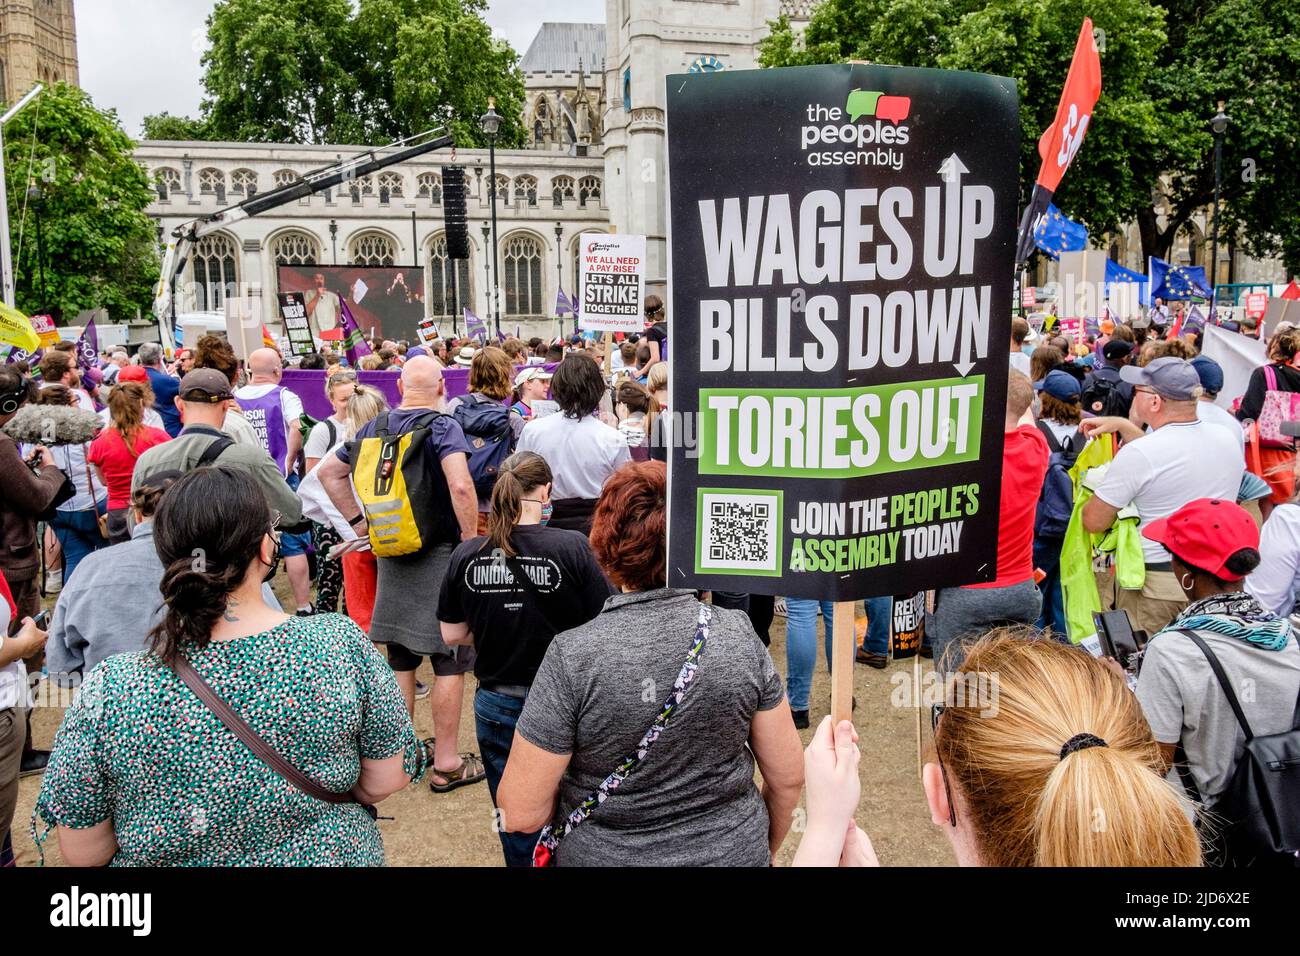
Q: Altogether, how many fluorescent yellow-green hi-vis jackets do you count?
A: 1